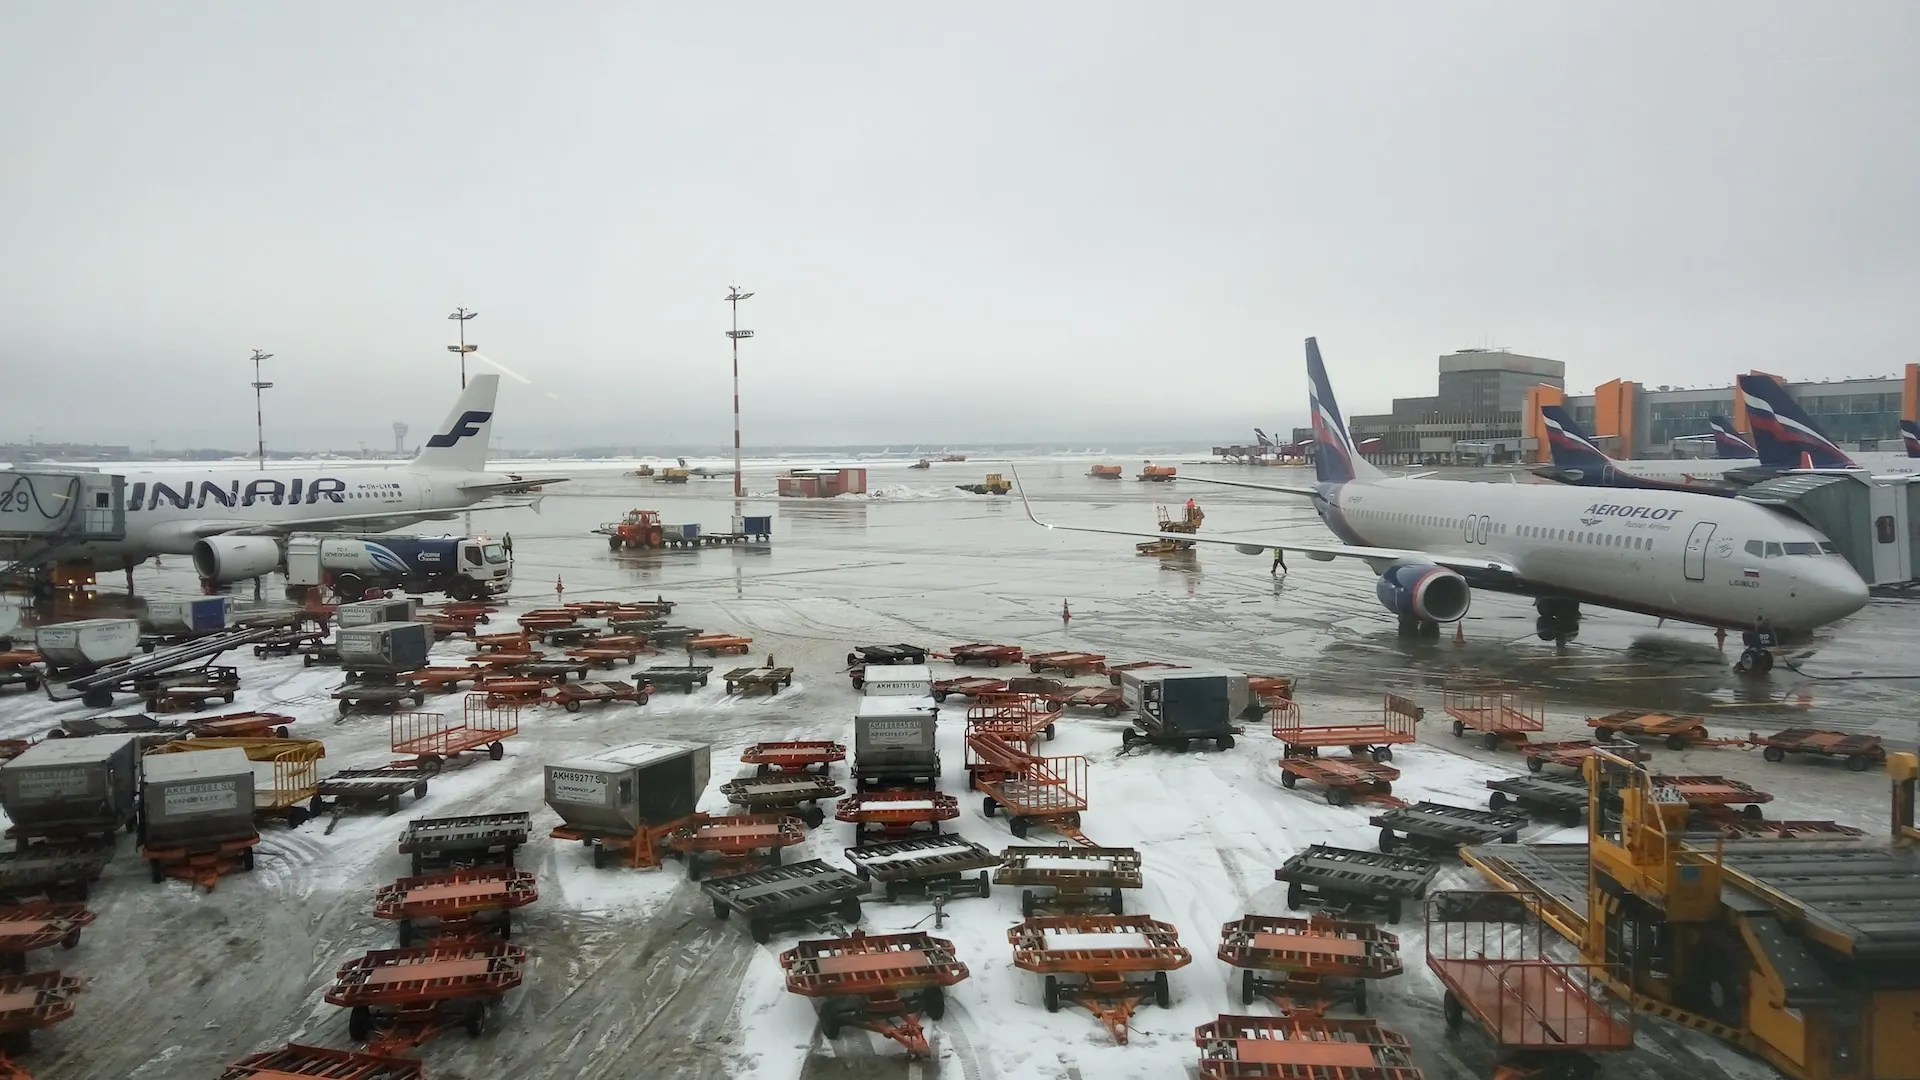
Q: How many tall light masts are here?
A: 3